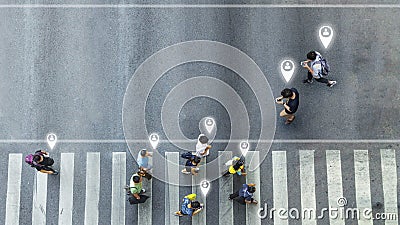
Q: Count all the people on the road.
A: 10